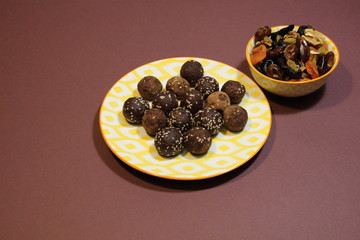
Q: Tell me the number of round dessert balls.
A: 15